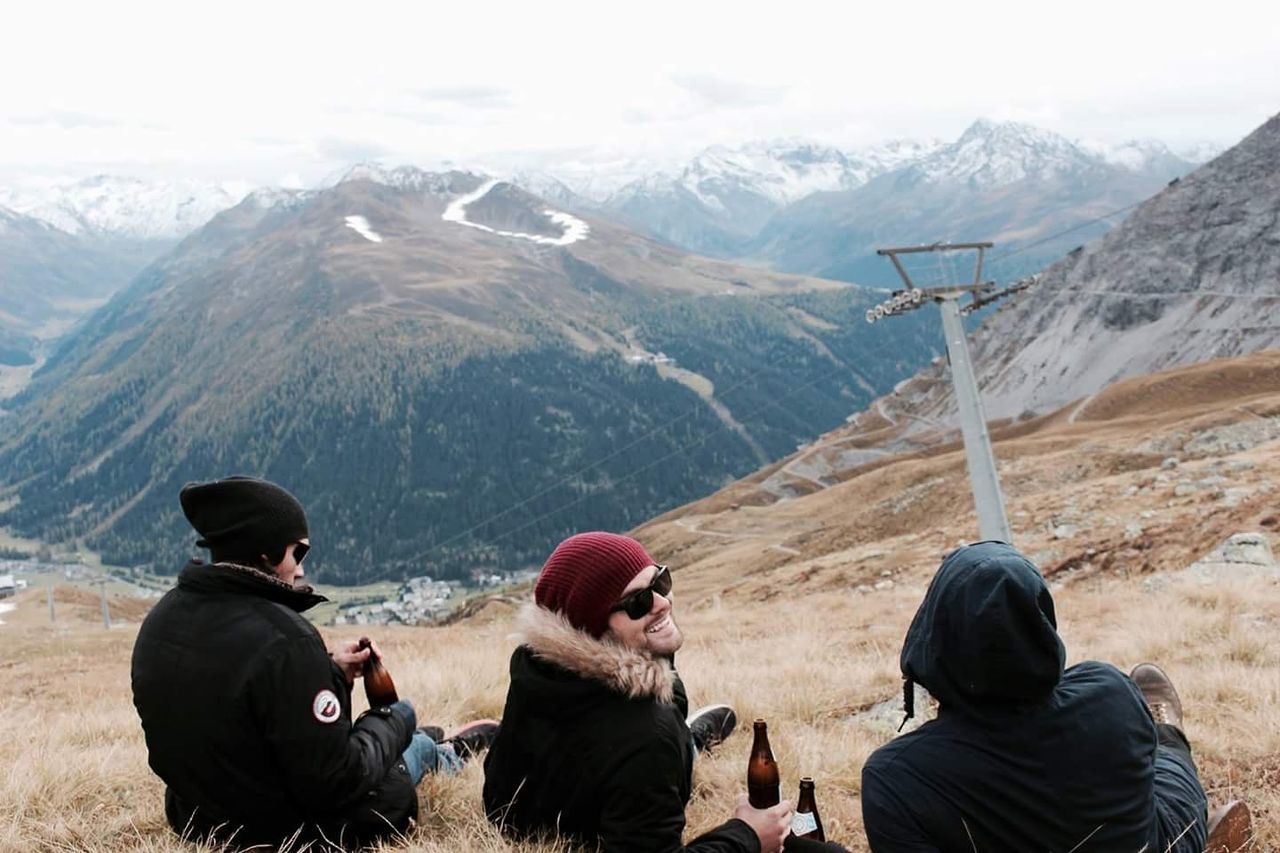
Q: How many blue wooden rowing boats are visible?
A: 0